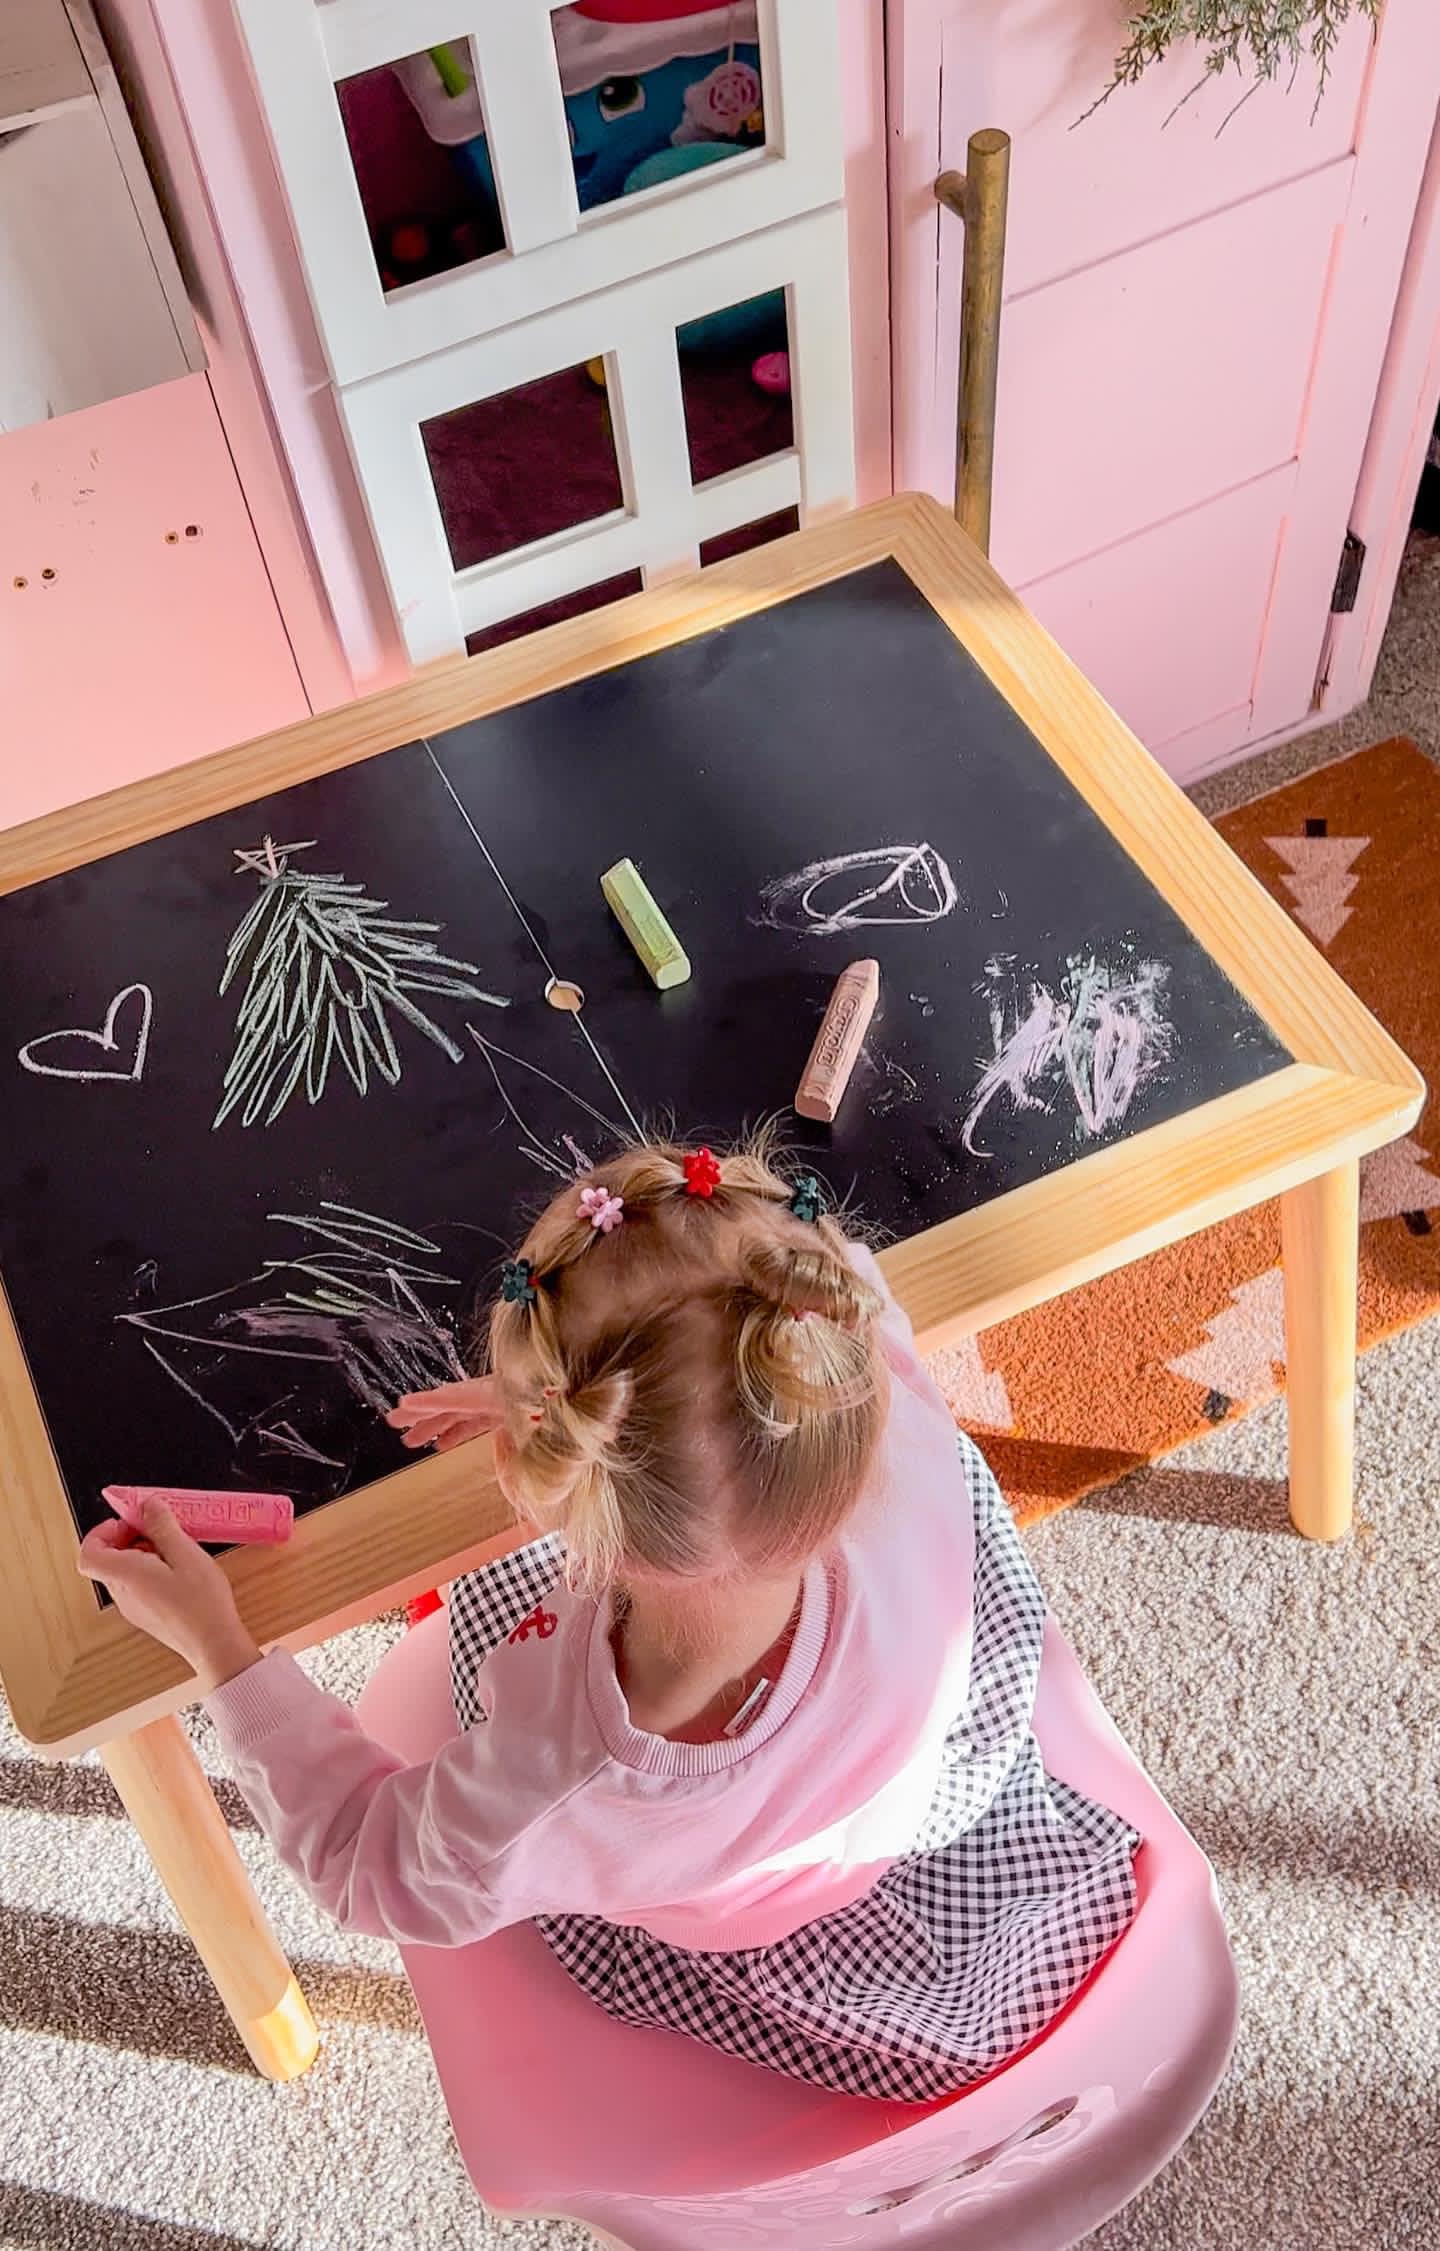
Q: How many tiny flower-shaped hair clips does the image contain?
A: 4